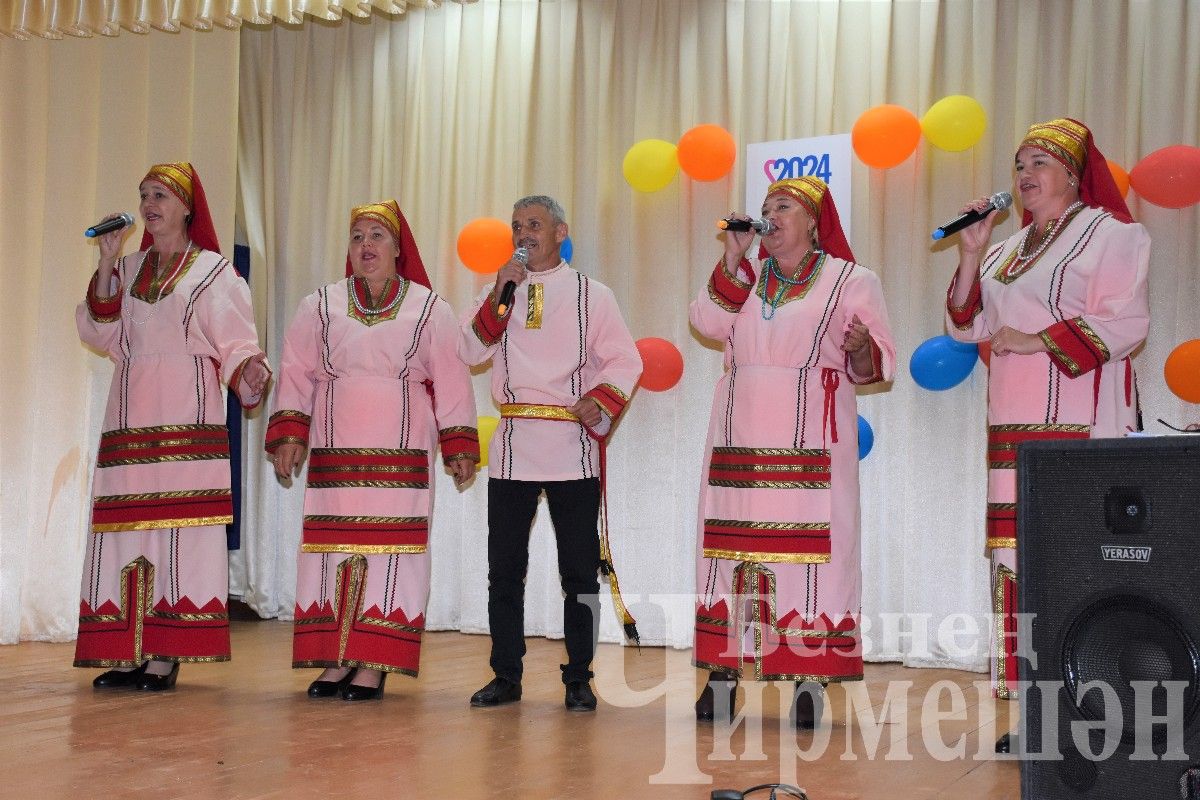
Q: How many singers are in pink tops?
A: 5